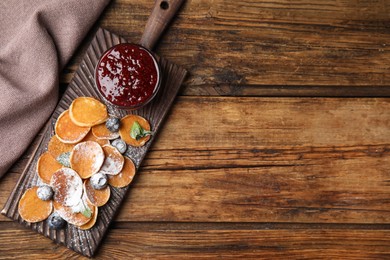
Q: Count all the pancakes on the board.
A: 15